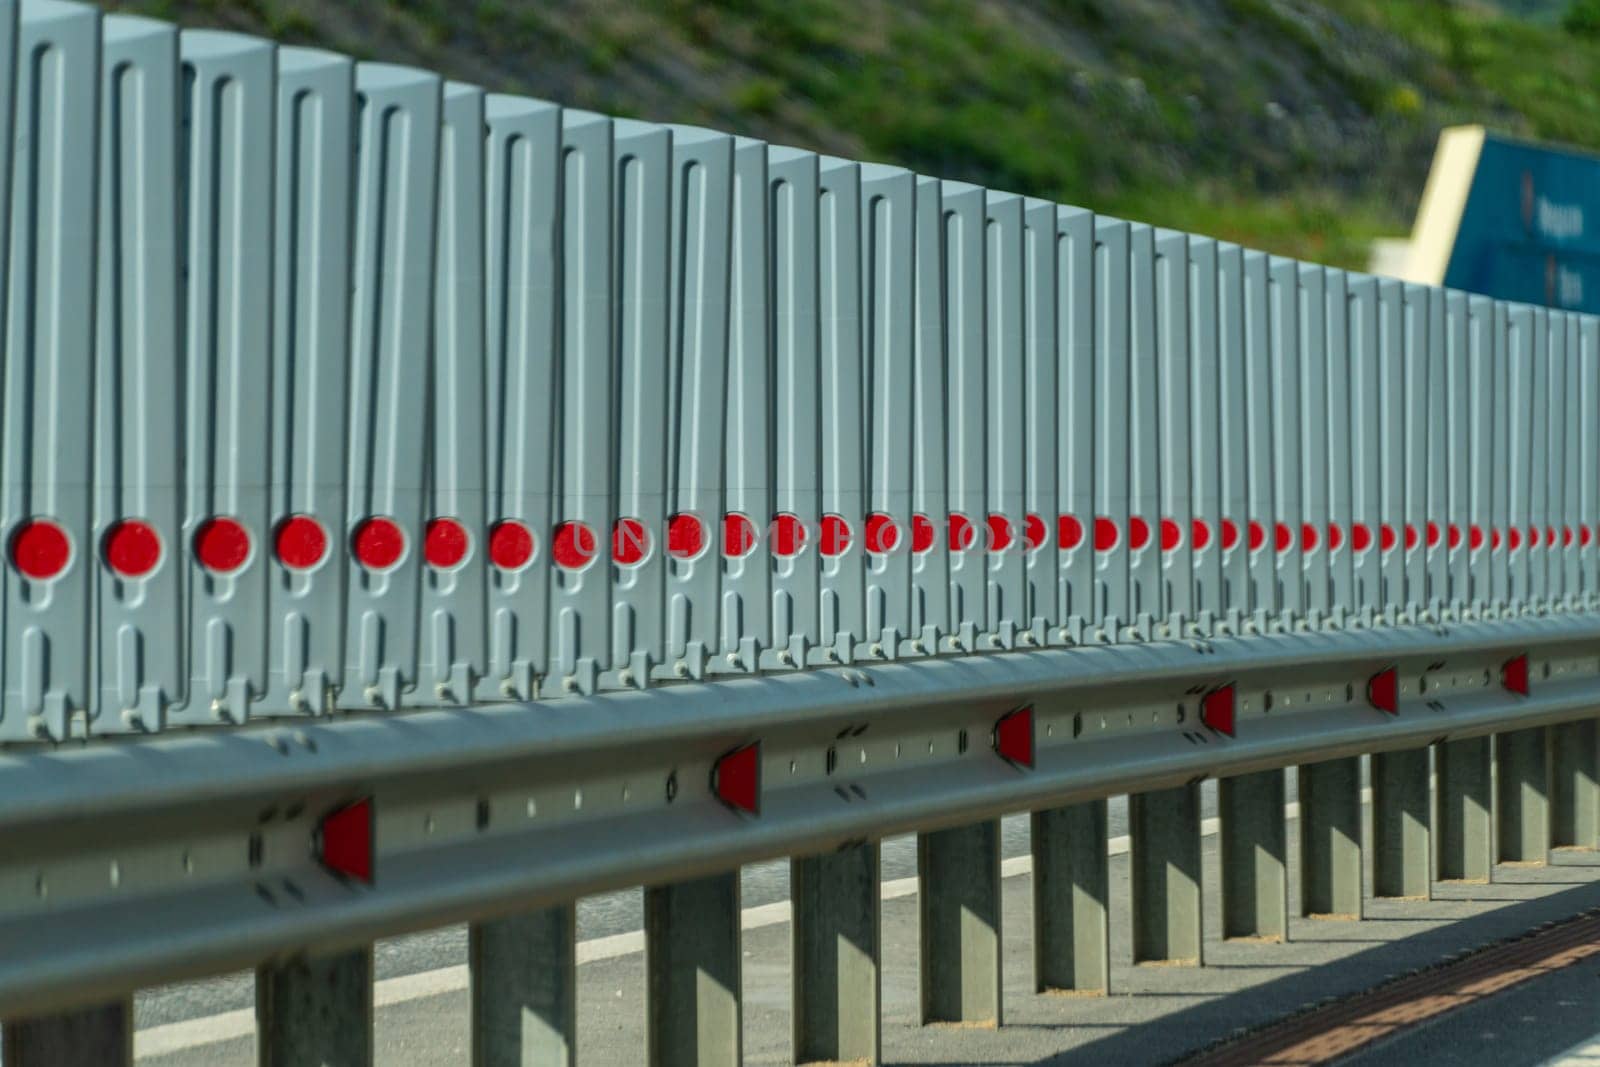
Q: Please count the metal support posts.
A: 14